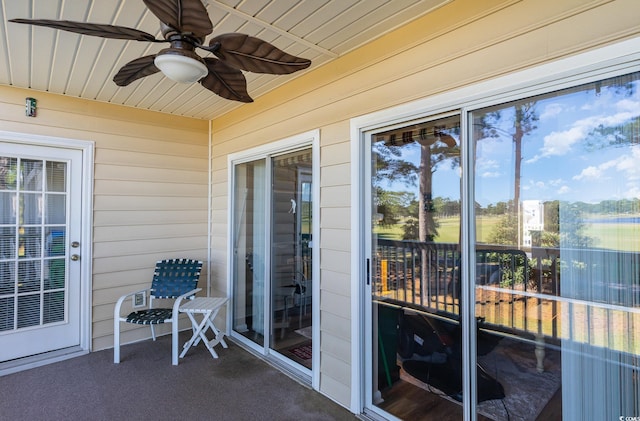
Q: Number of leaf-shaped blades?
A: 5